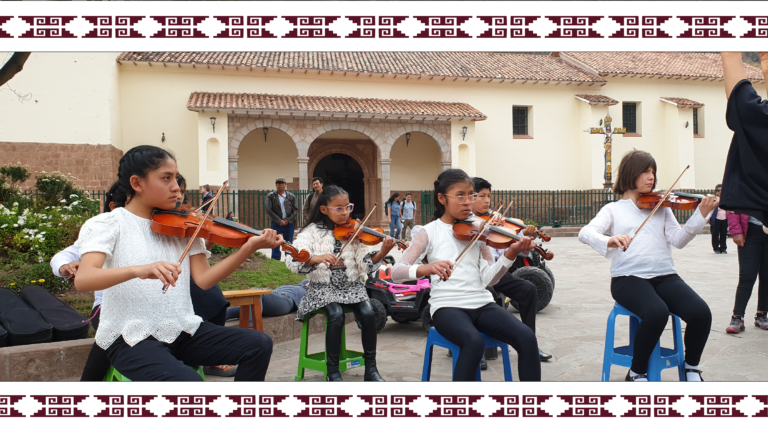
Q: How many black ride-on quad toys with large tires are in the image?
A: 2